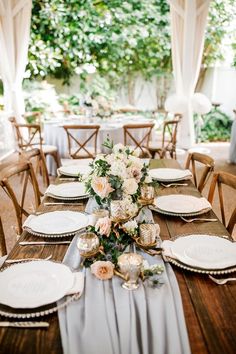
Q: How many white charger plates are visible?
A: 7